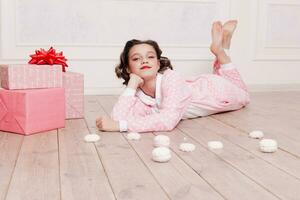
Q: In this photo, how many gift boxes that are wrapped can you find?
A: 3